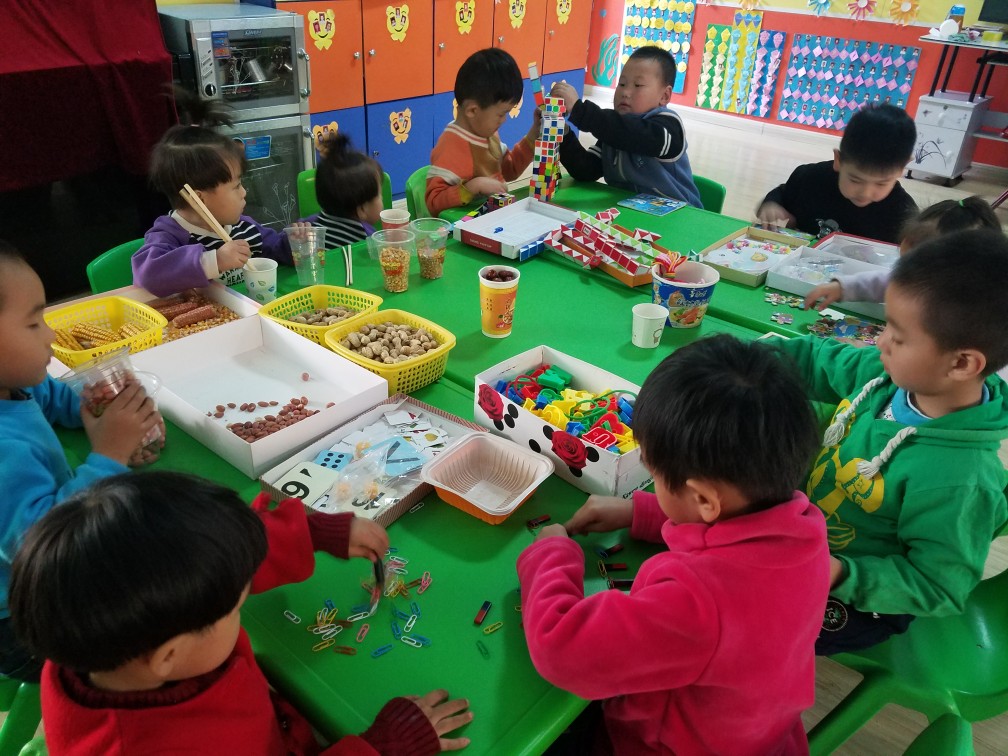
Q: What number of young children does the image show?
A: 10